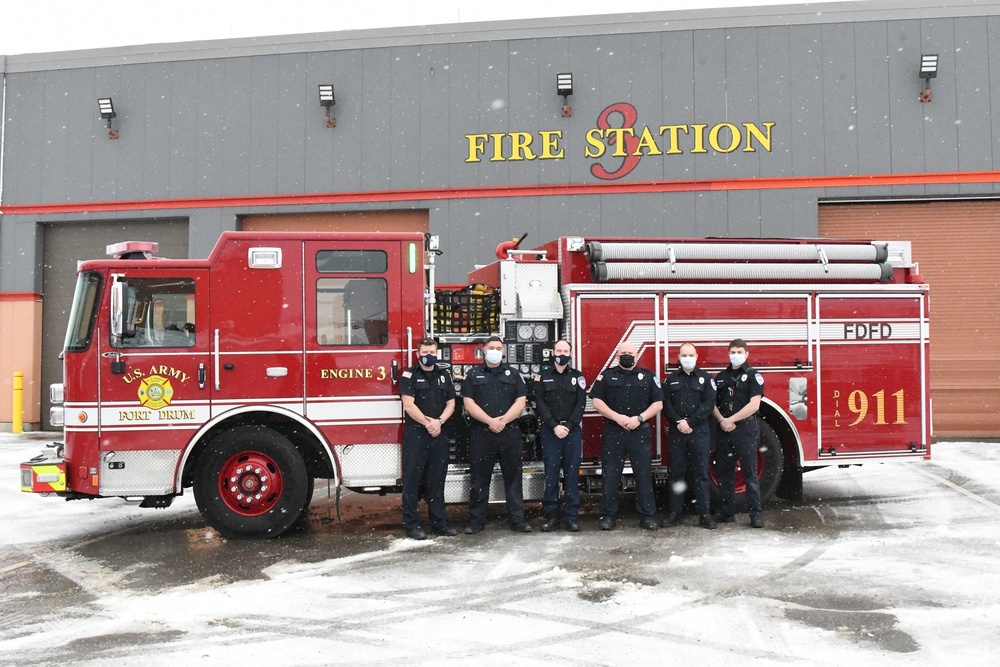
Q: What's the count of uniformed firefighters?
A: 6